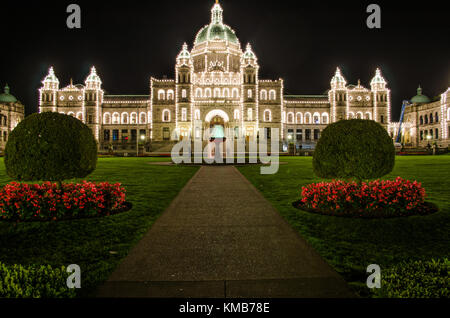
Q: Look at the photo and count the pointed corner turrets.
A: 6